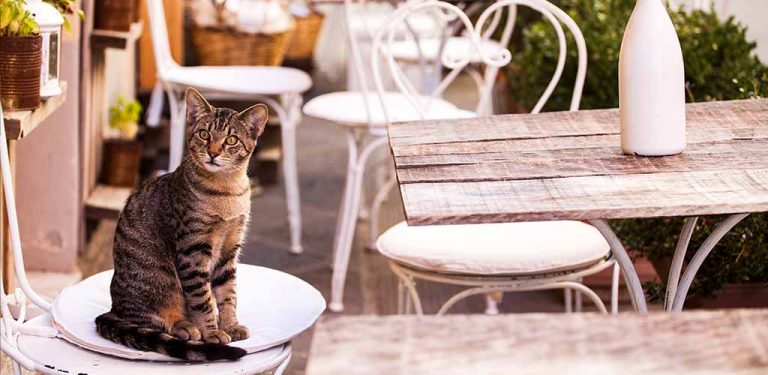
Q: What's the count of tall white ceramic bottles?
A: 1